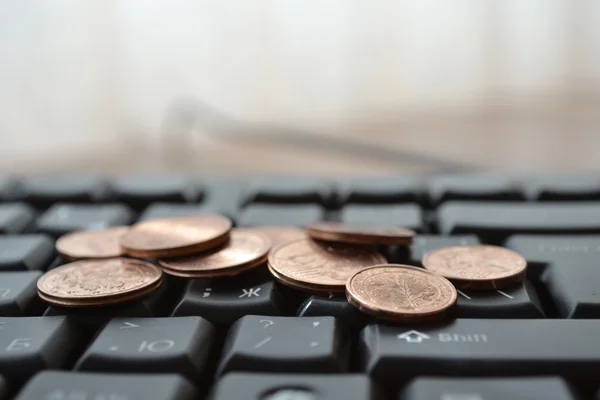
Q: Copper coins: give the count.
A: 9